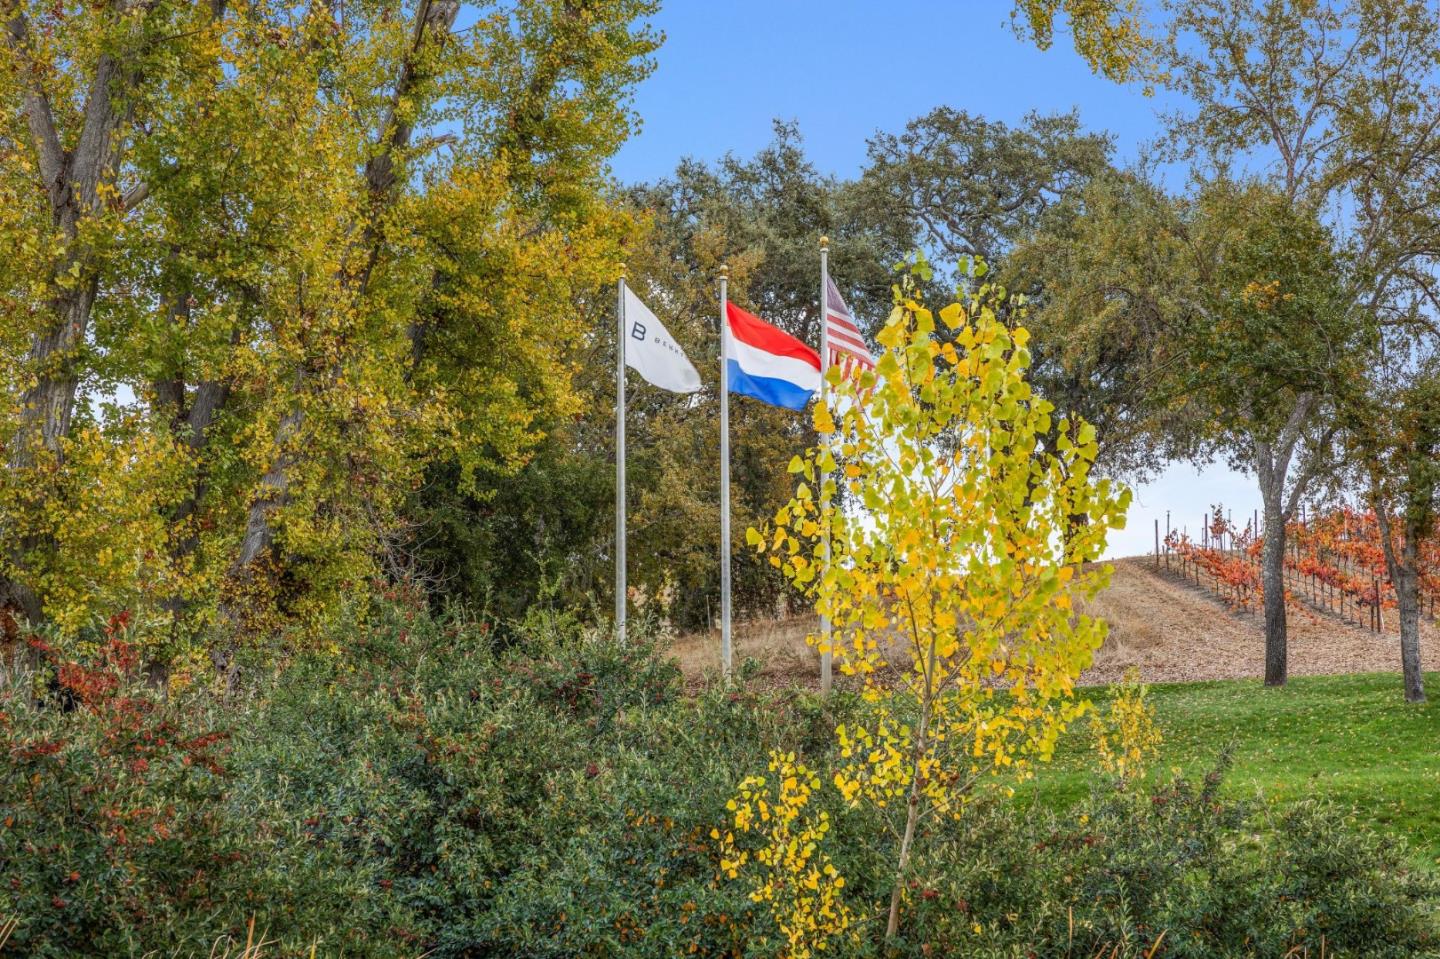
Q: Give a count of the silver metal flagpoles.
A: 3